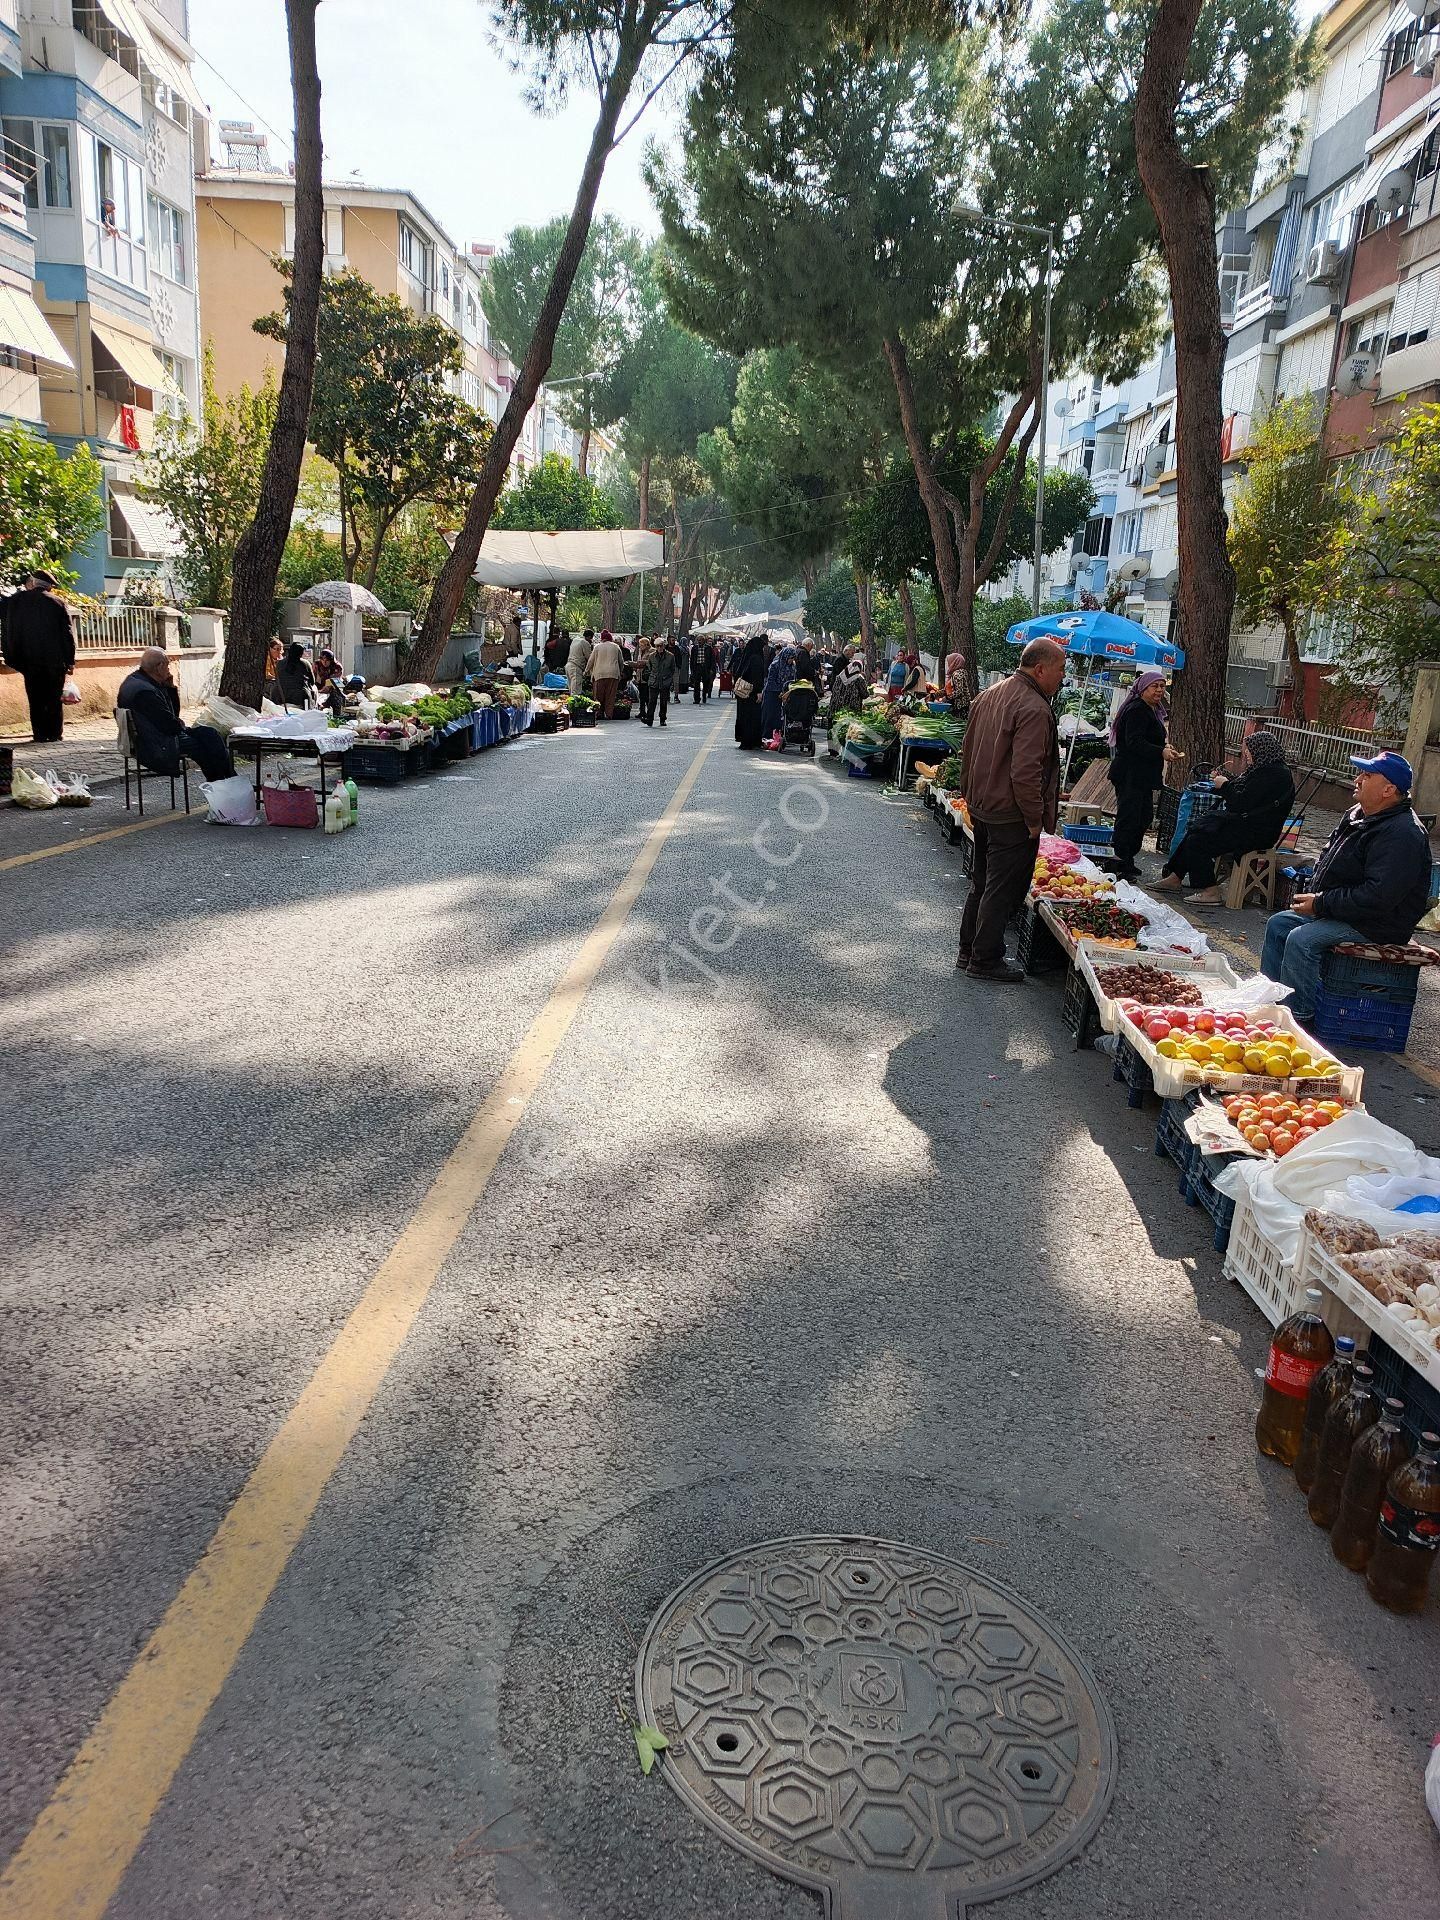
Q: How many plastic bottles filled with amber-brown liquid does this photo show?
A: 5